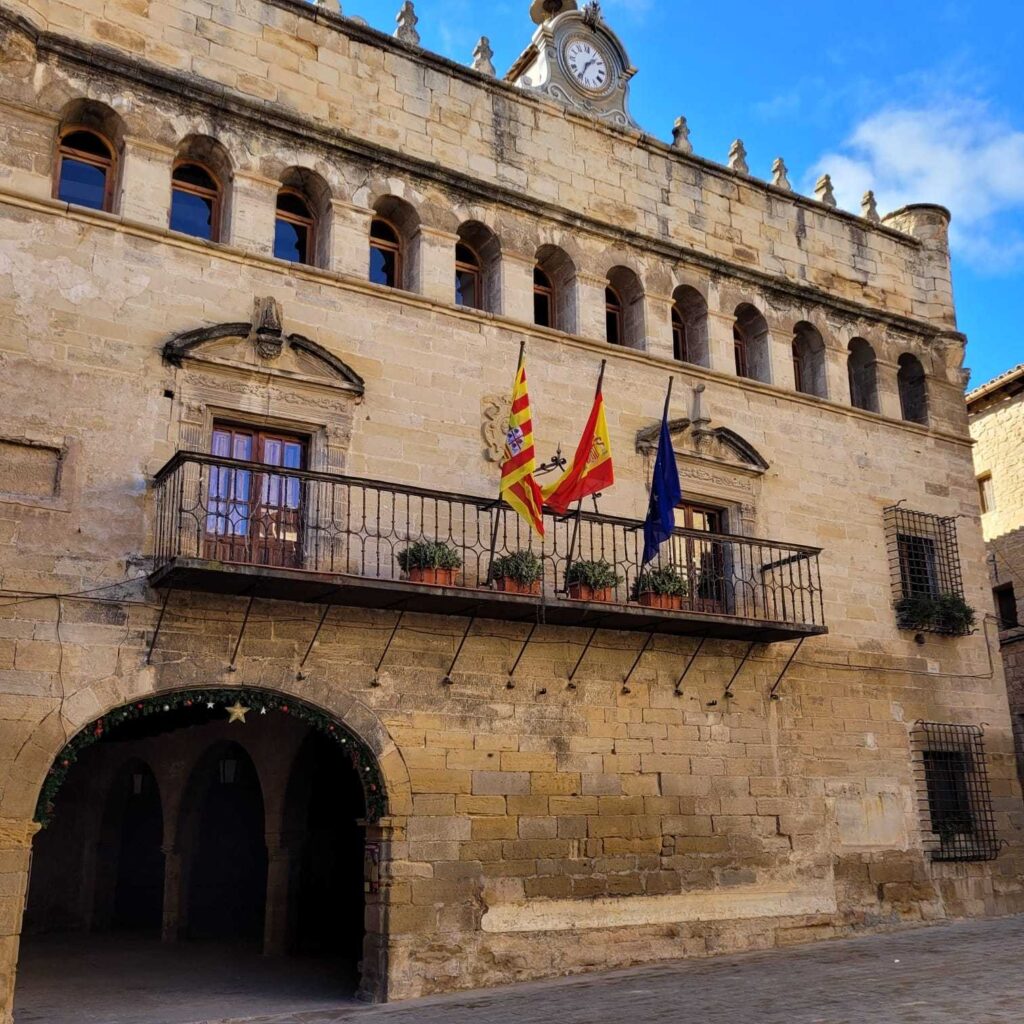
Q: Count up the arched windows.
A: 12